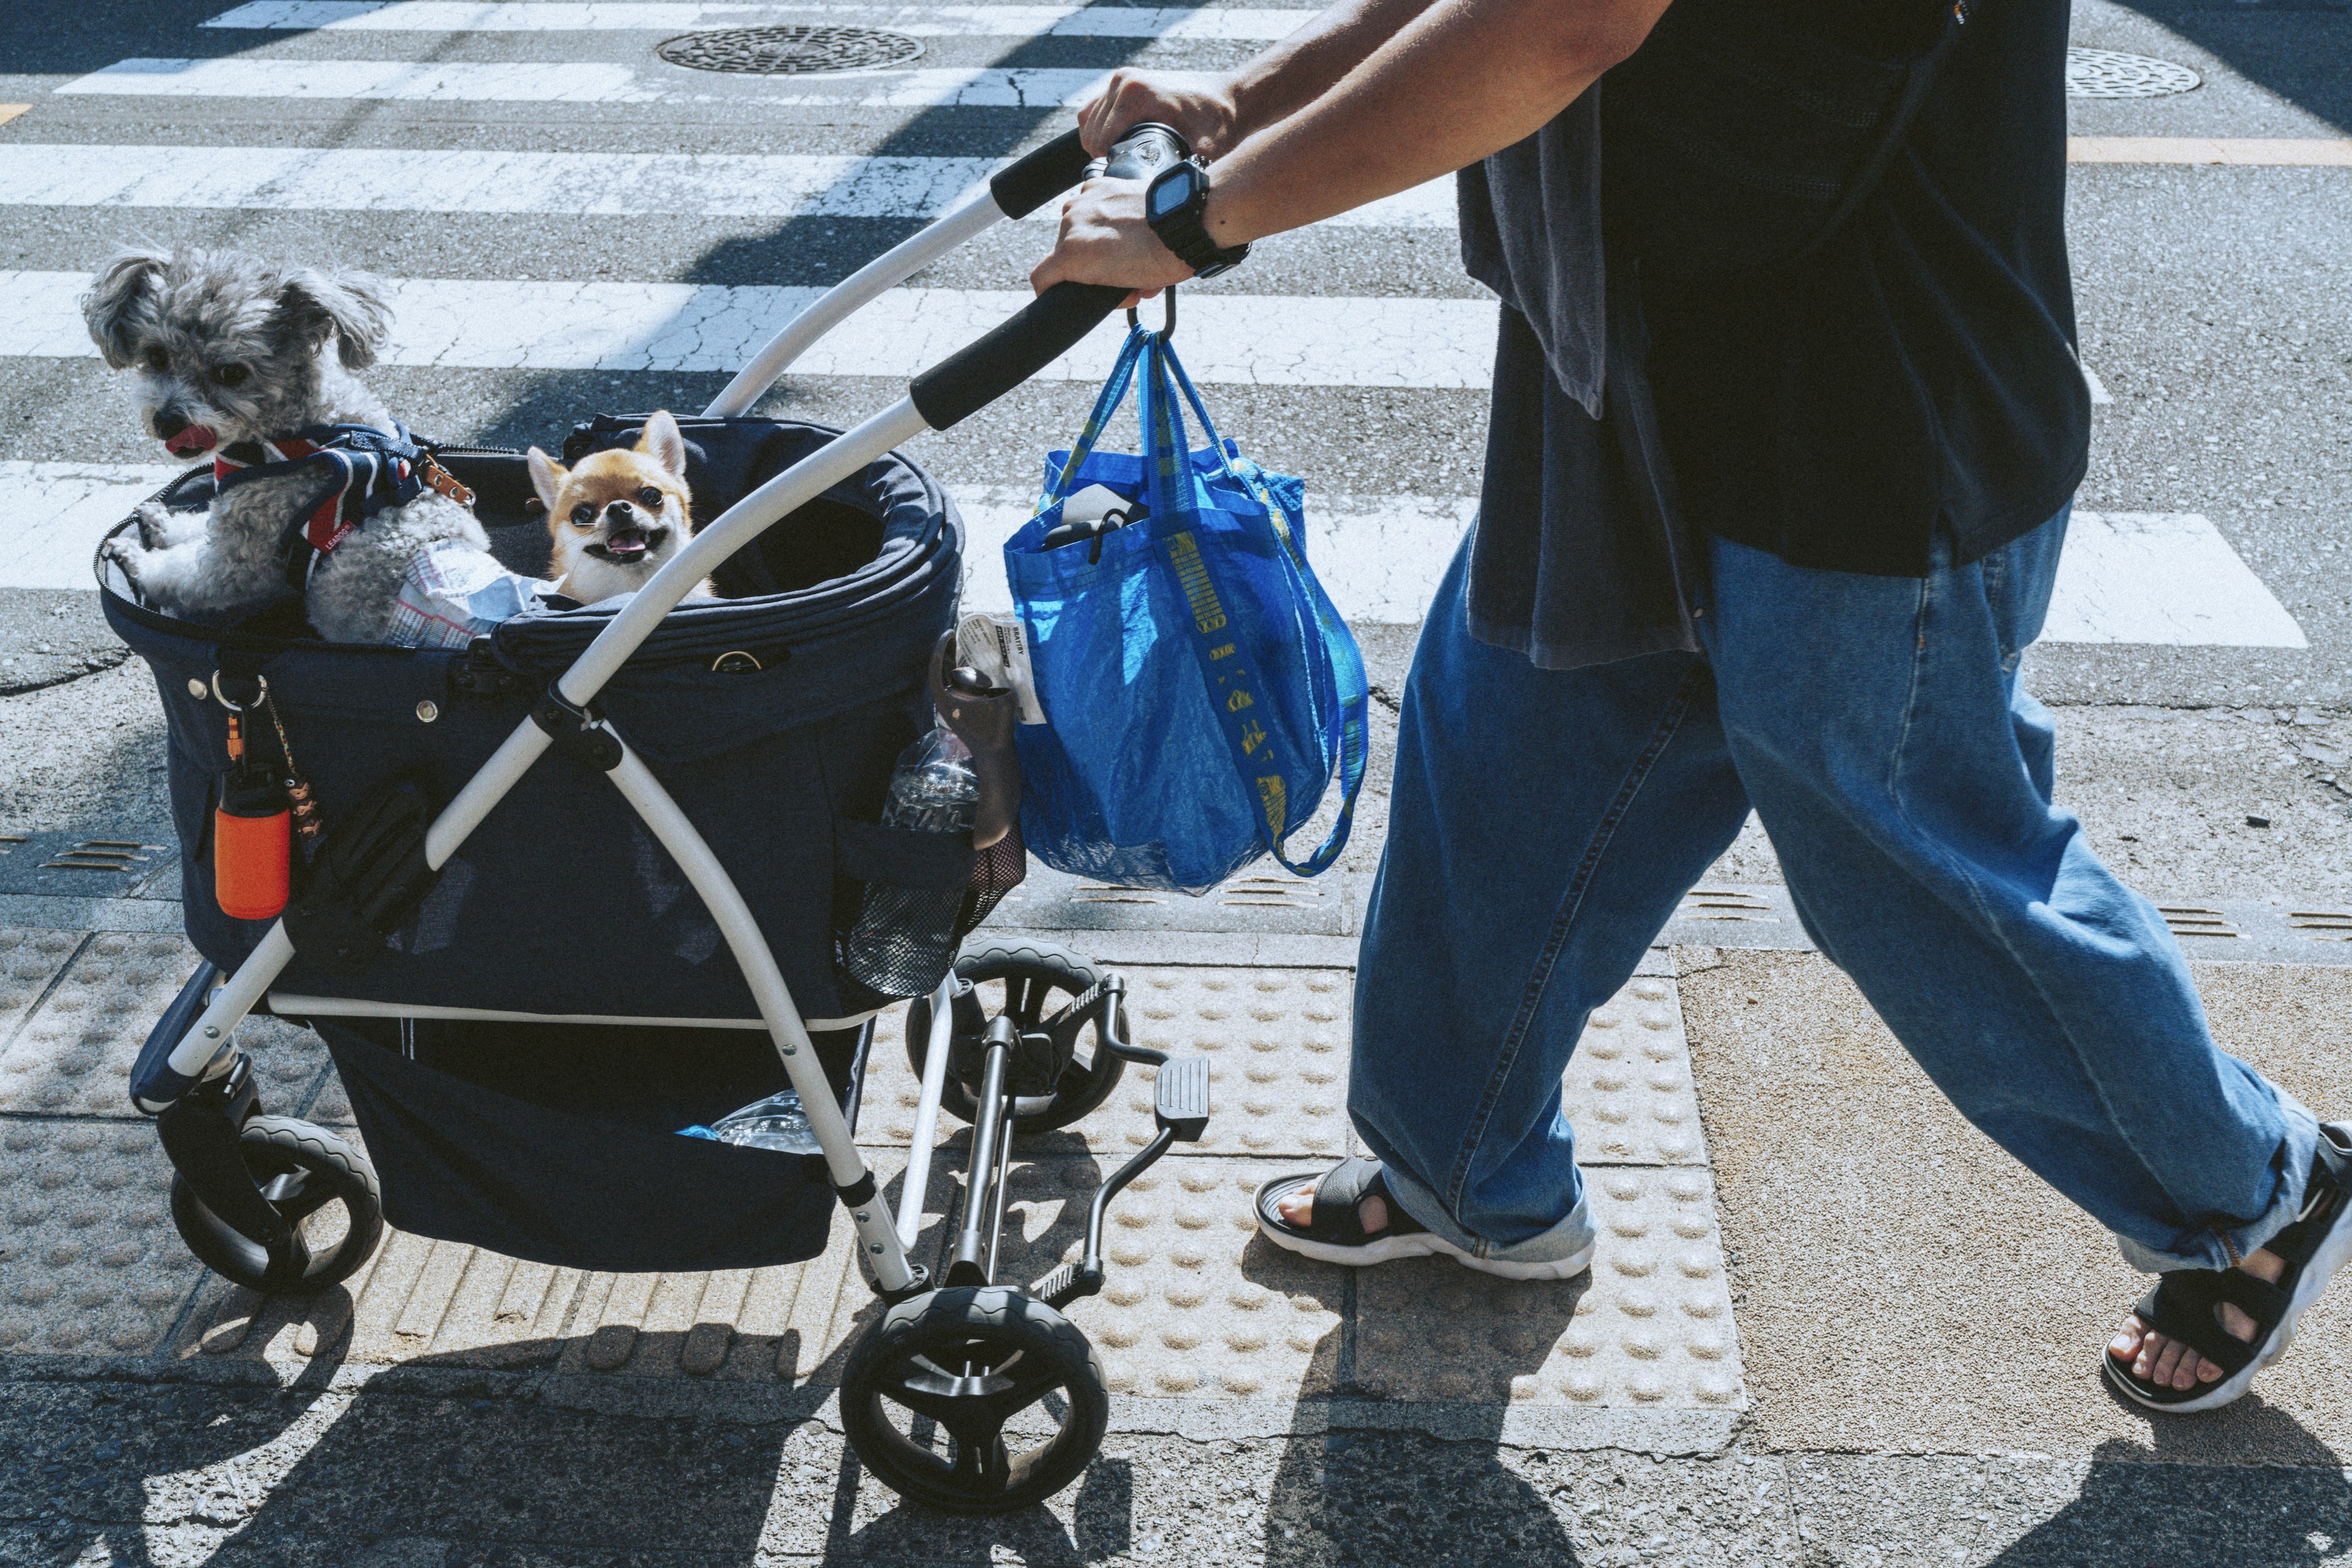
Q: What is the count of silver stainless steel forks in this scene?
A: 0